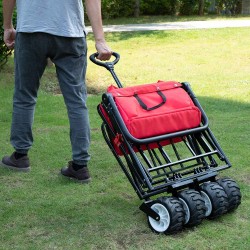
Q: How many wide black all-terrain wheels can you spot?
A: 4